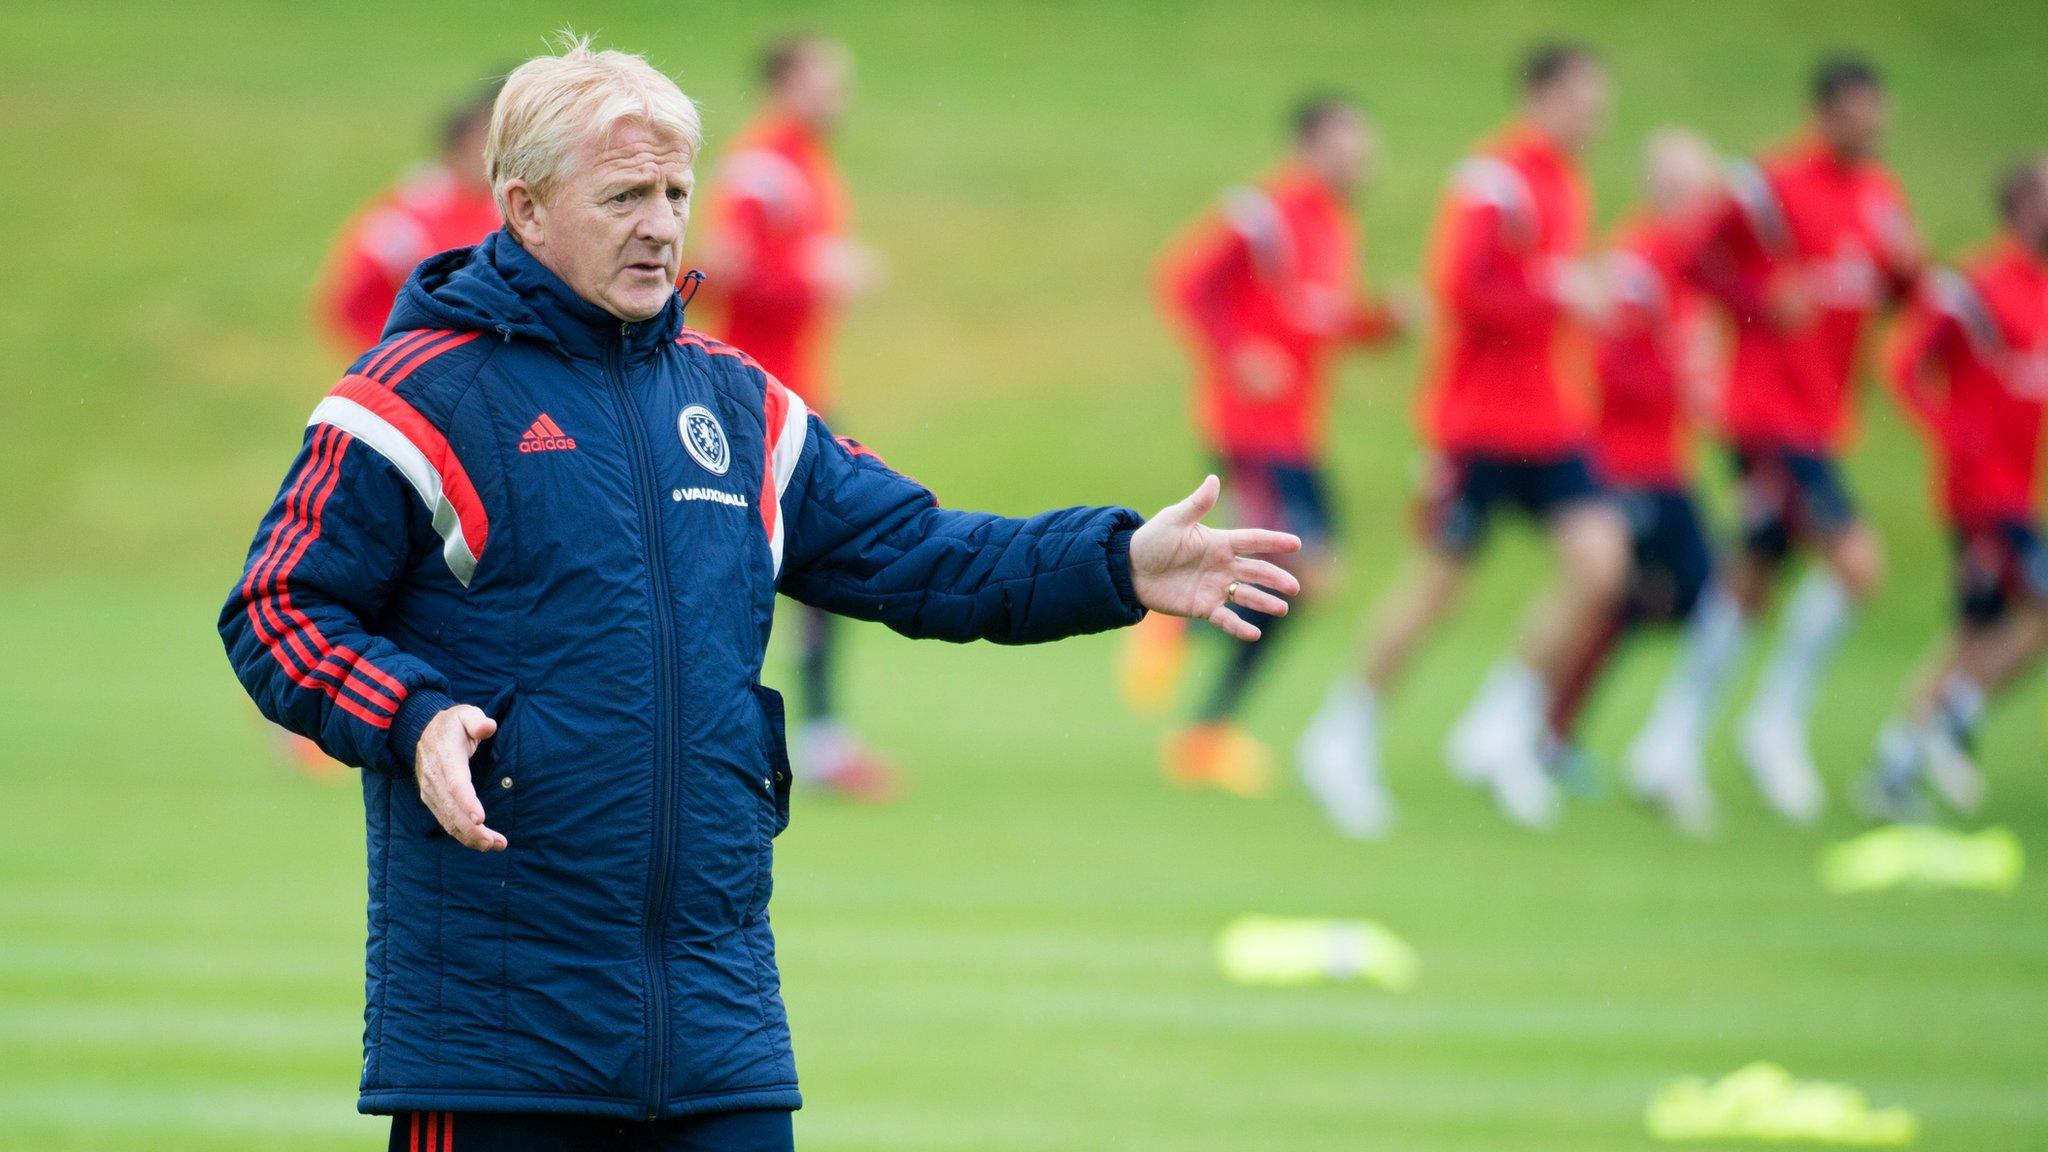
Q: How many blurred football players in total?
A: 7